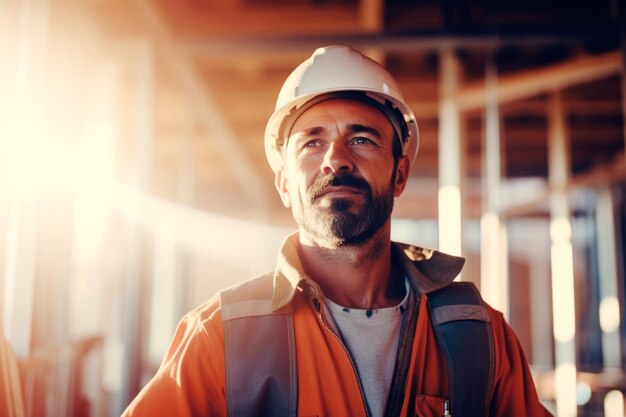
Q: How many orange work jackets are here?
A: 1